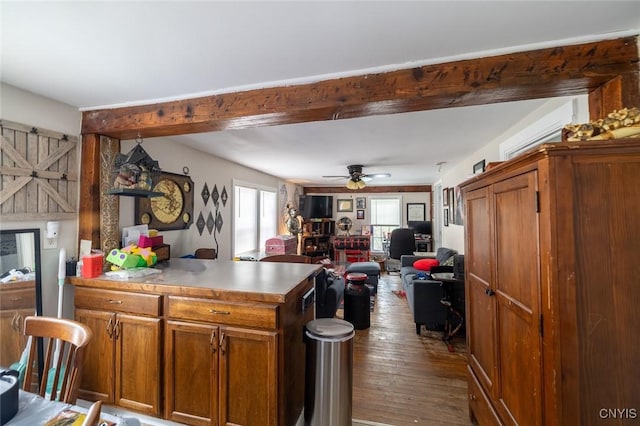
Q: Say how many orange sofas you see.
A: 0